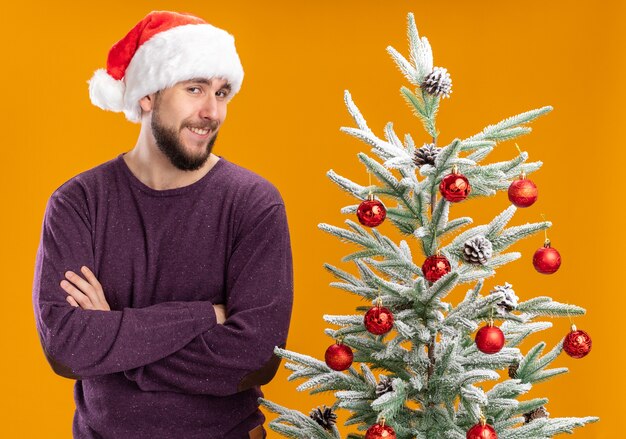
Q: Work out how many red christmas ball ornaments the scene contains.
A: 11